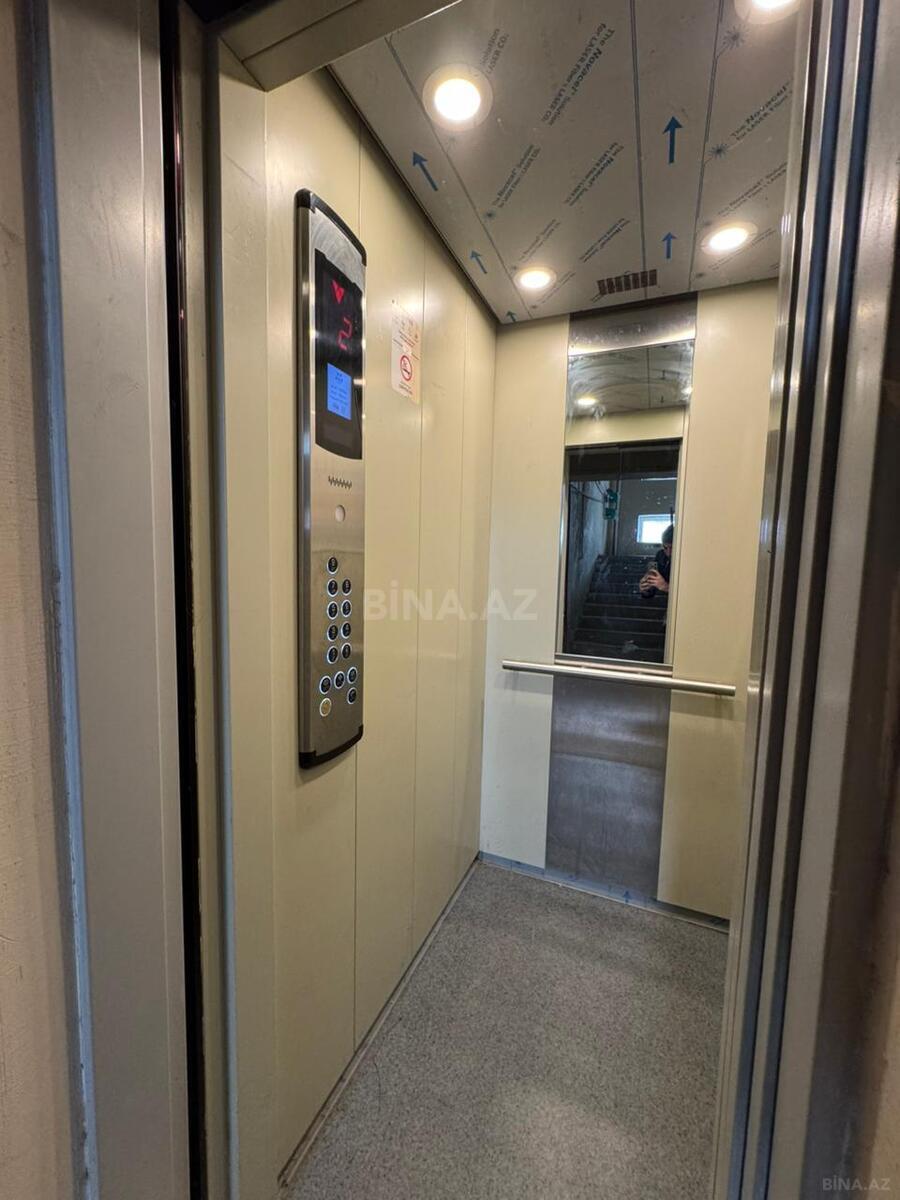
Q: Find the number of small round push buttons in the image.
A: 14